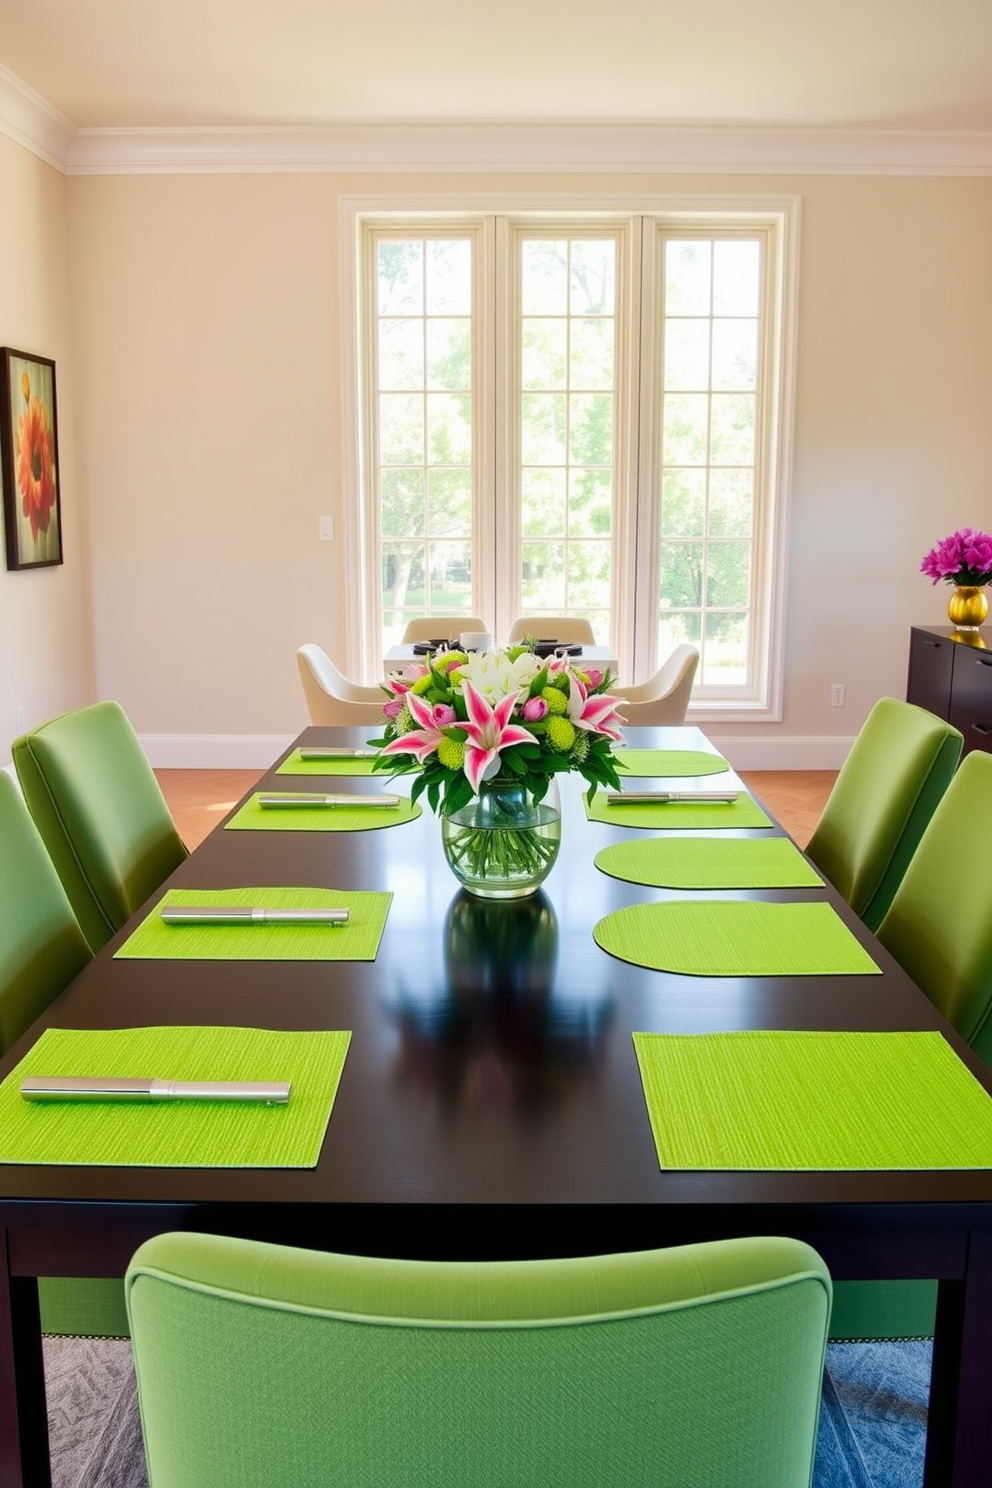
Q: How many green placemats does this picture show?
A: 9